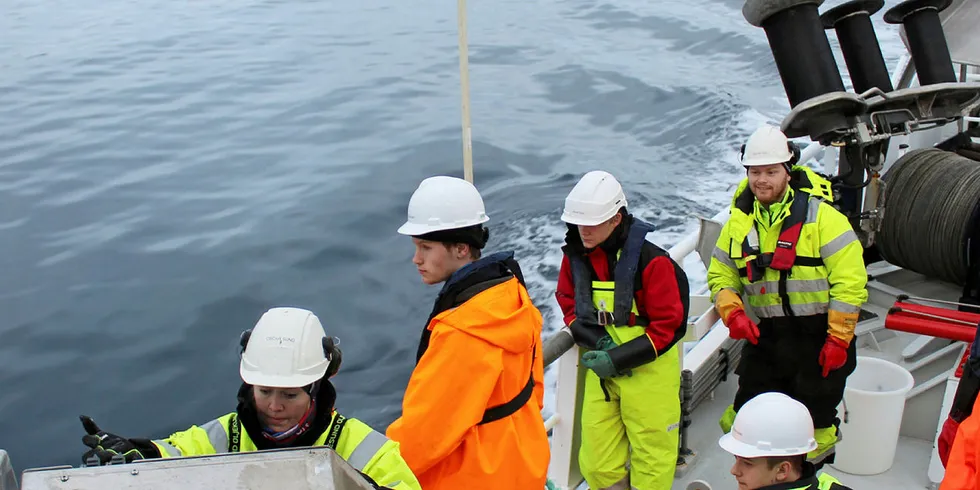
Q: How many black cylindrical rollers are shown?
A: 3